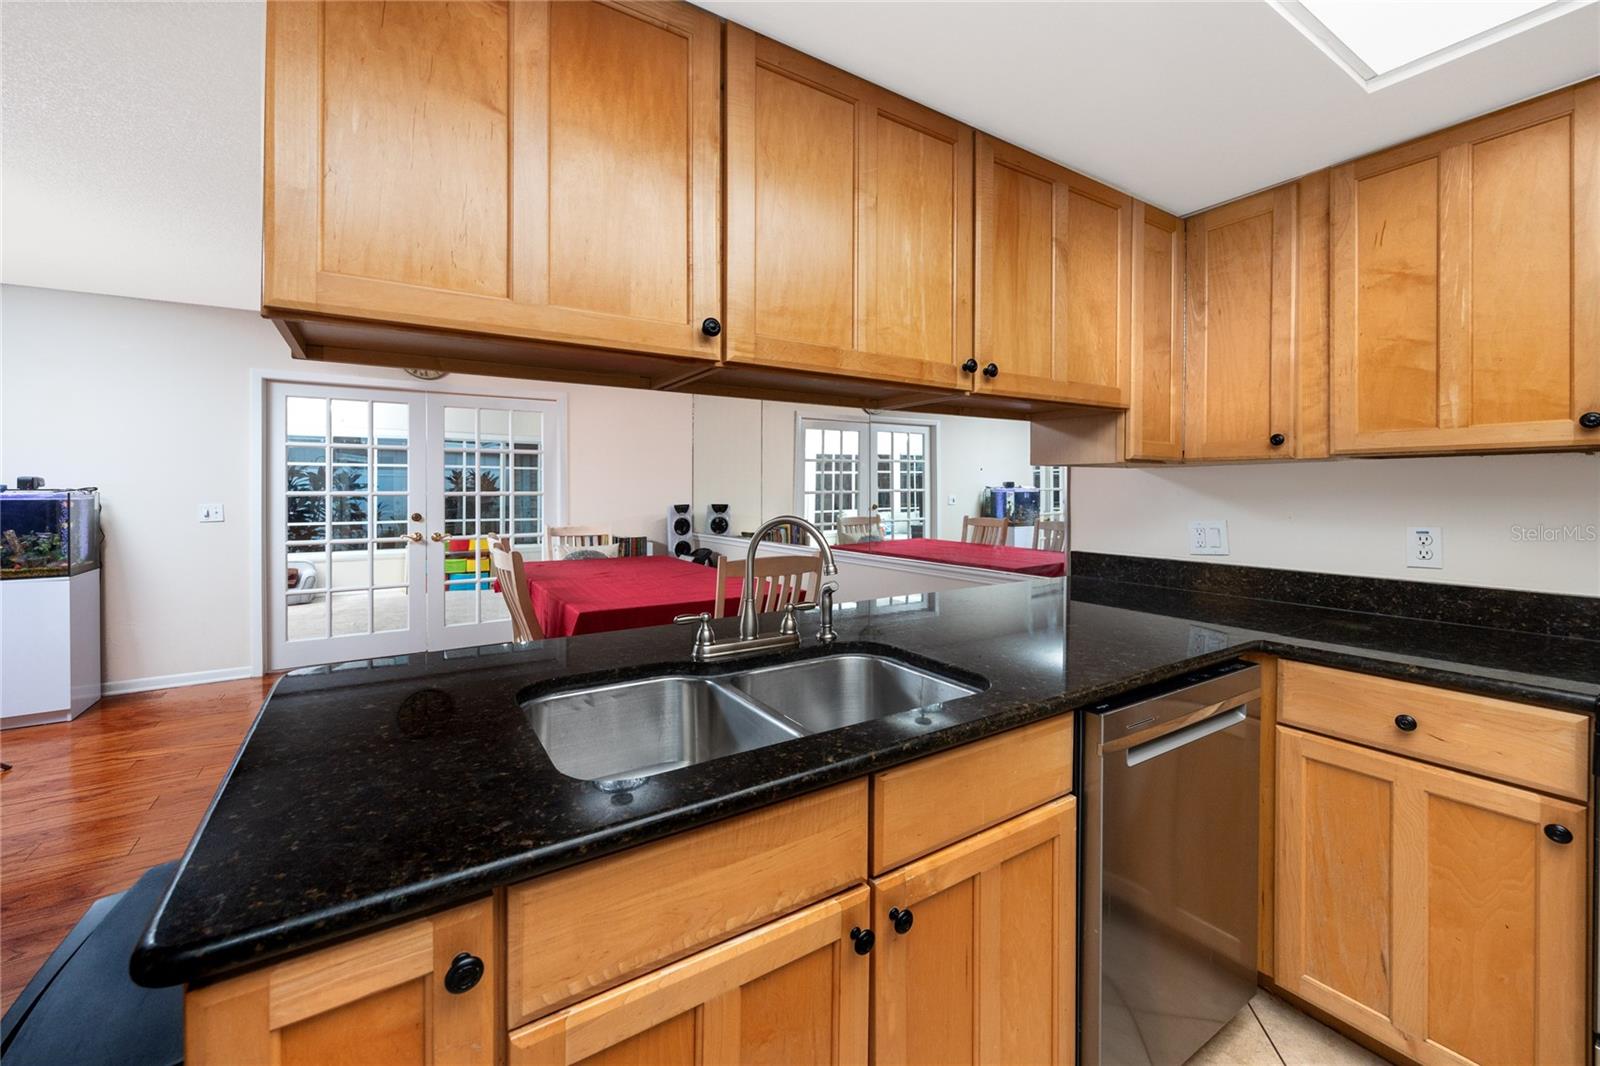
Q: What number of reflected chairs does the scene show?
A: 3